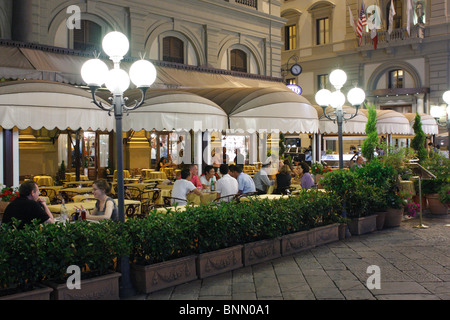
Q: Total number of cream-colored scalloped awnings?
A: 6